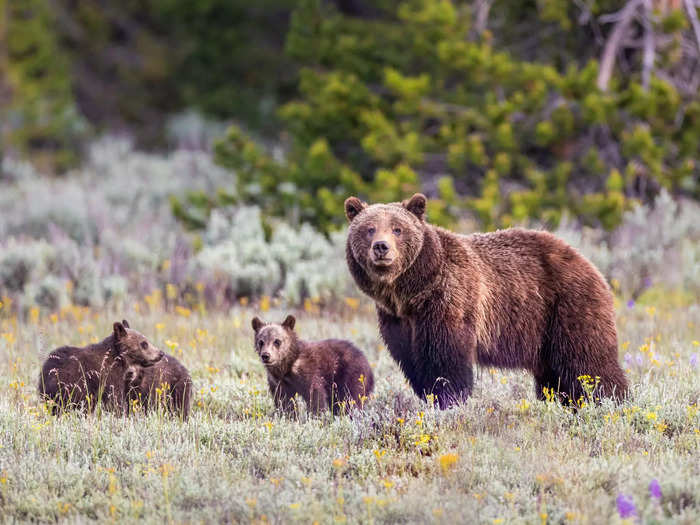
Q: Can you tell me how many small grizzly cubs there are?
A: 3